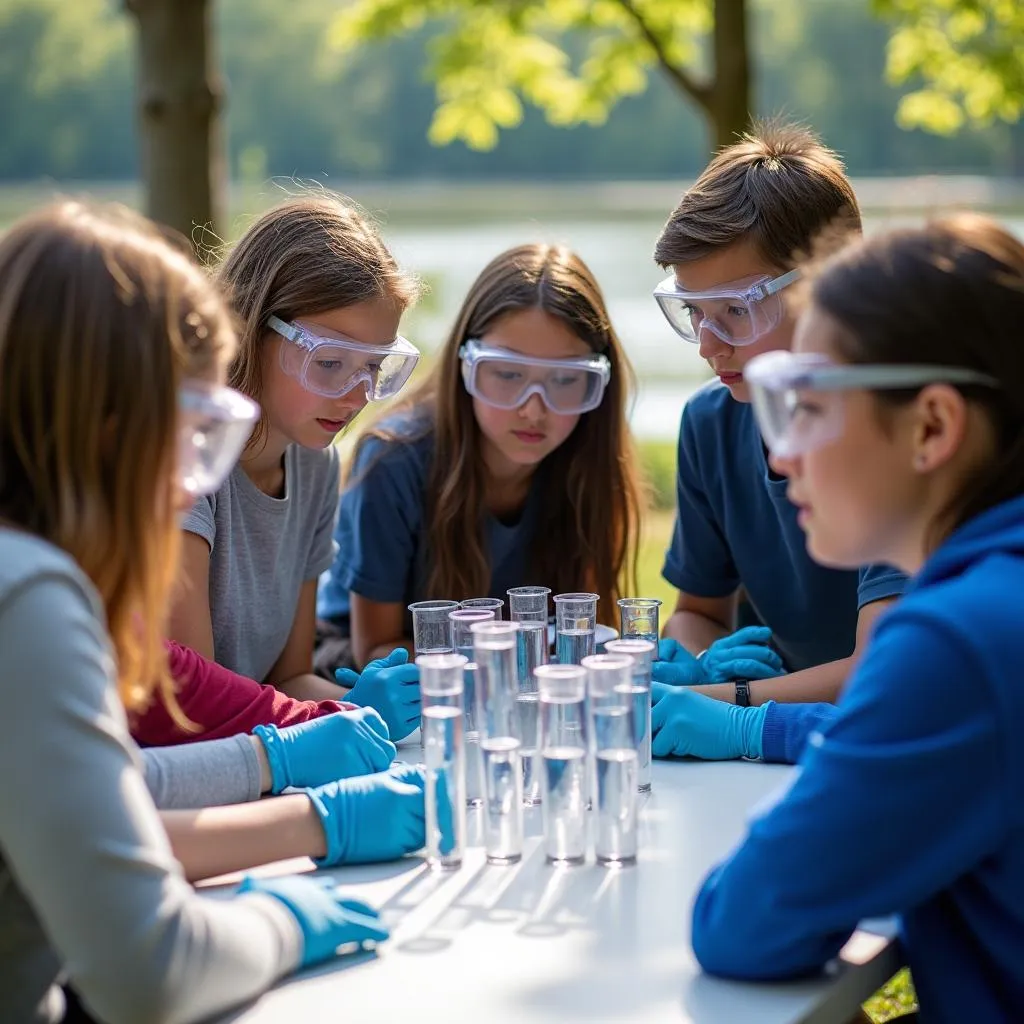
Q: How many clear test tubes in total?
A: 11